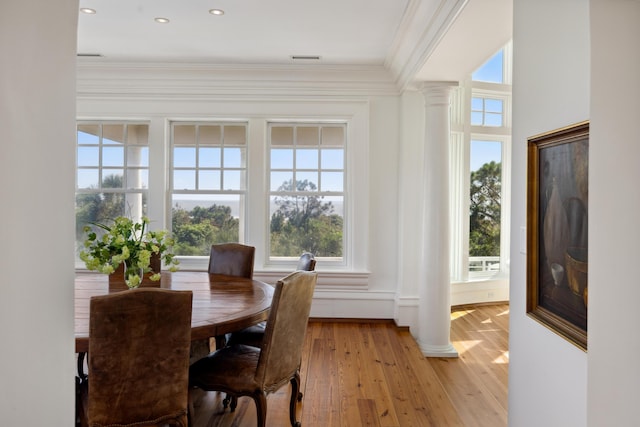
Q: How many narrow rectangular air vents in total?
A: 2